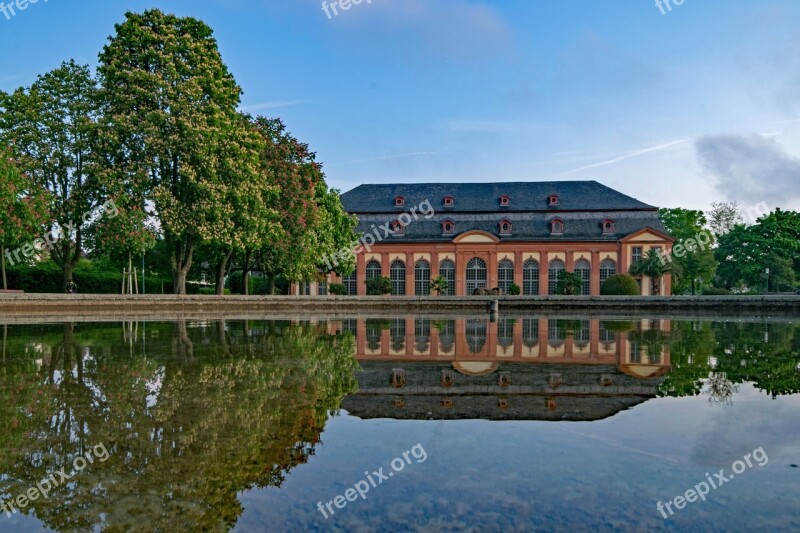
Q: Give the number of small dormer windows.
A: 9